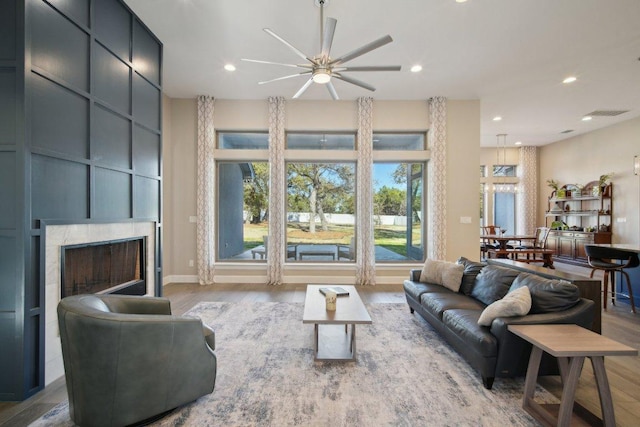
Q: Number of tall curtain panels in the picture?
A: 5